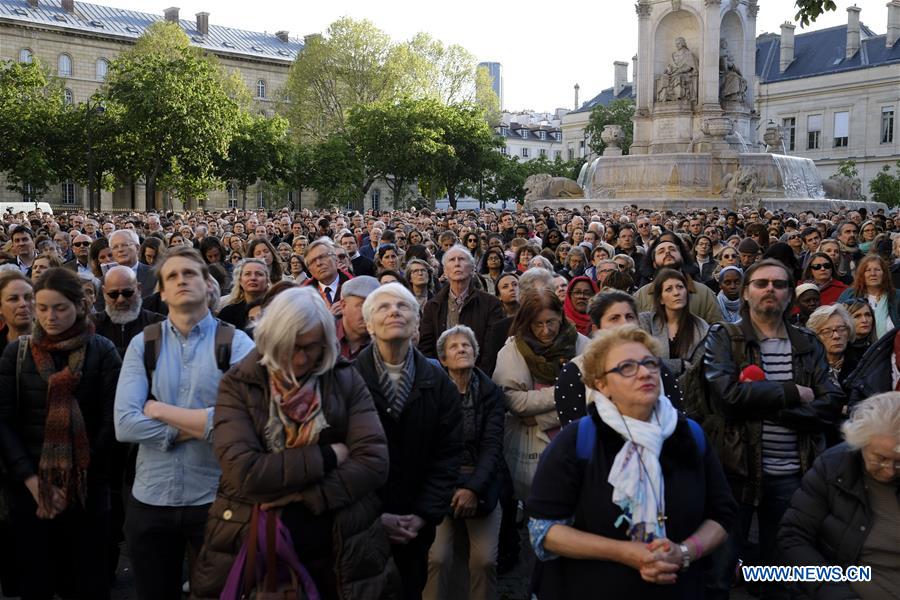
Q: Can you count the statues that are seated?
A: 2